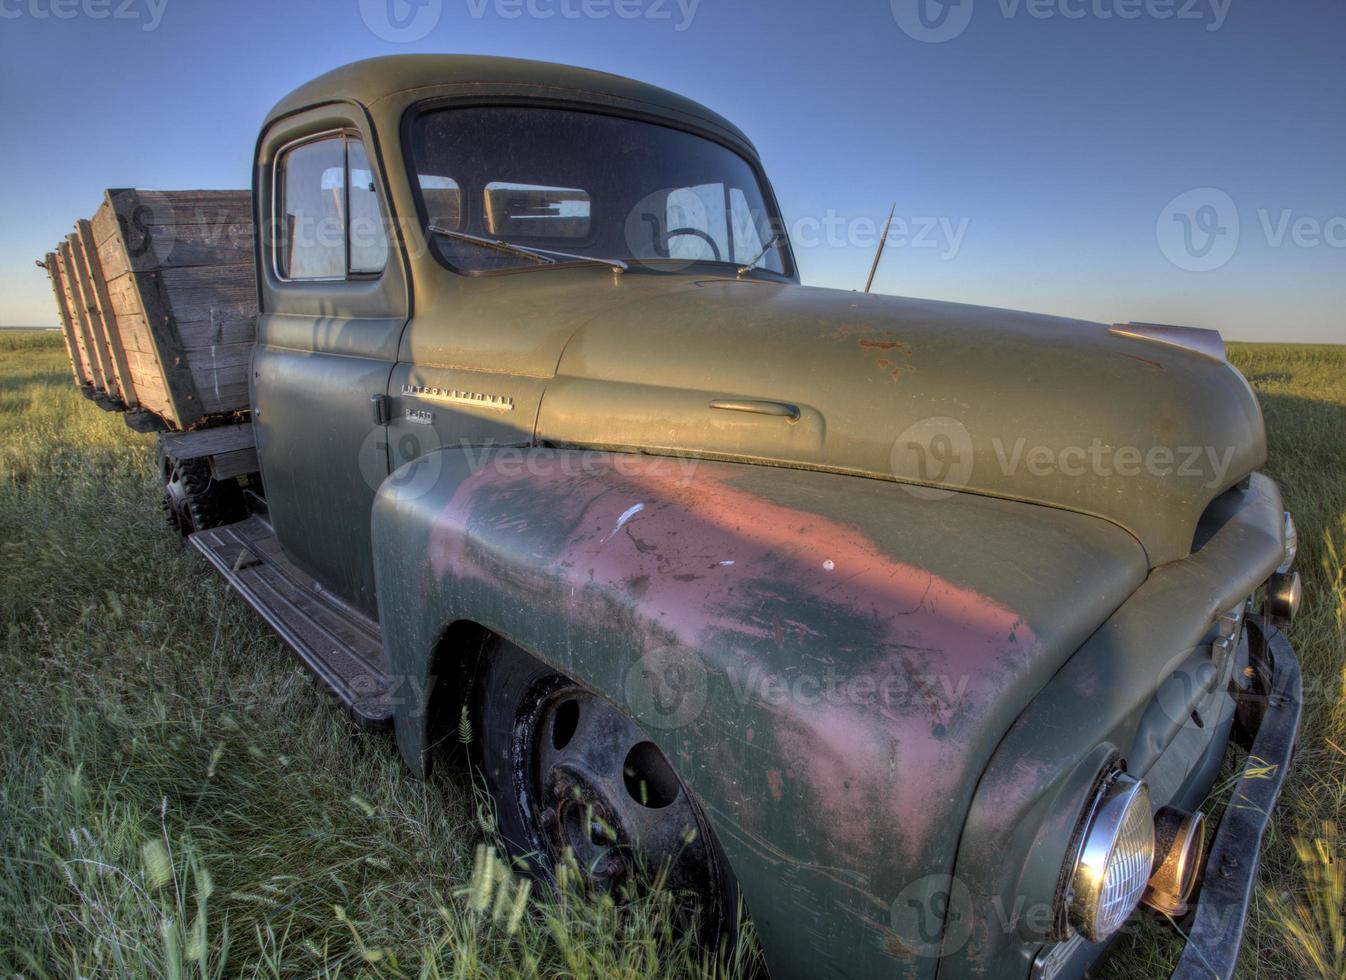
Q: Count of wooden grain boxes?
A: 1